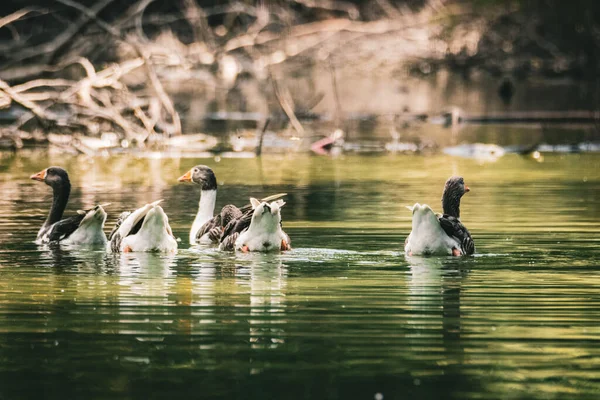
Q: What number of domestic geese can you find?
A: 5